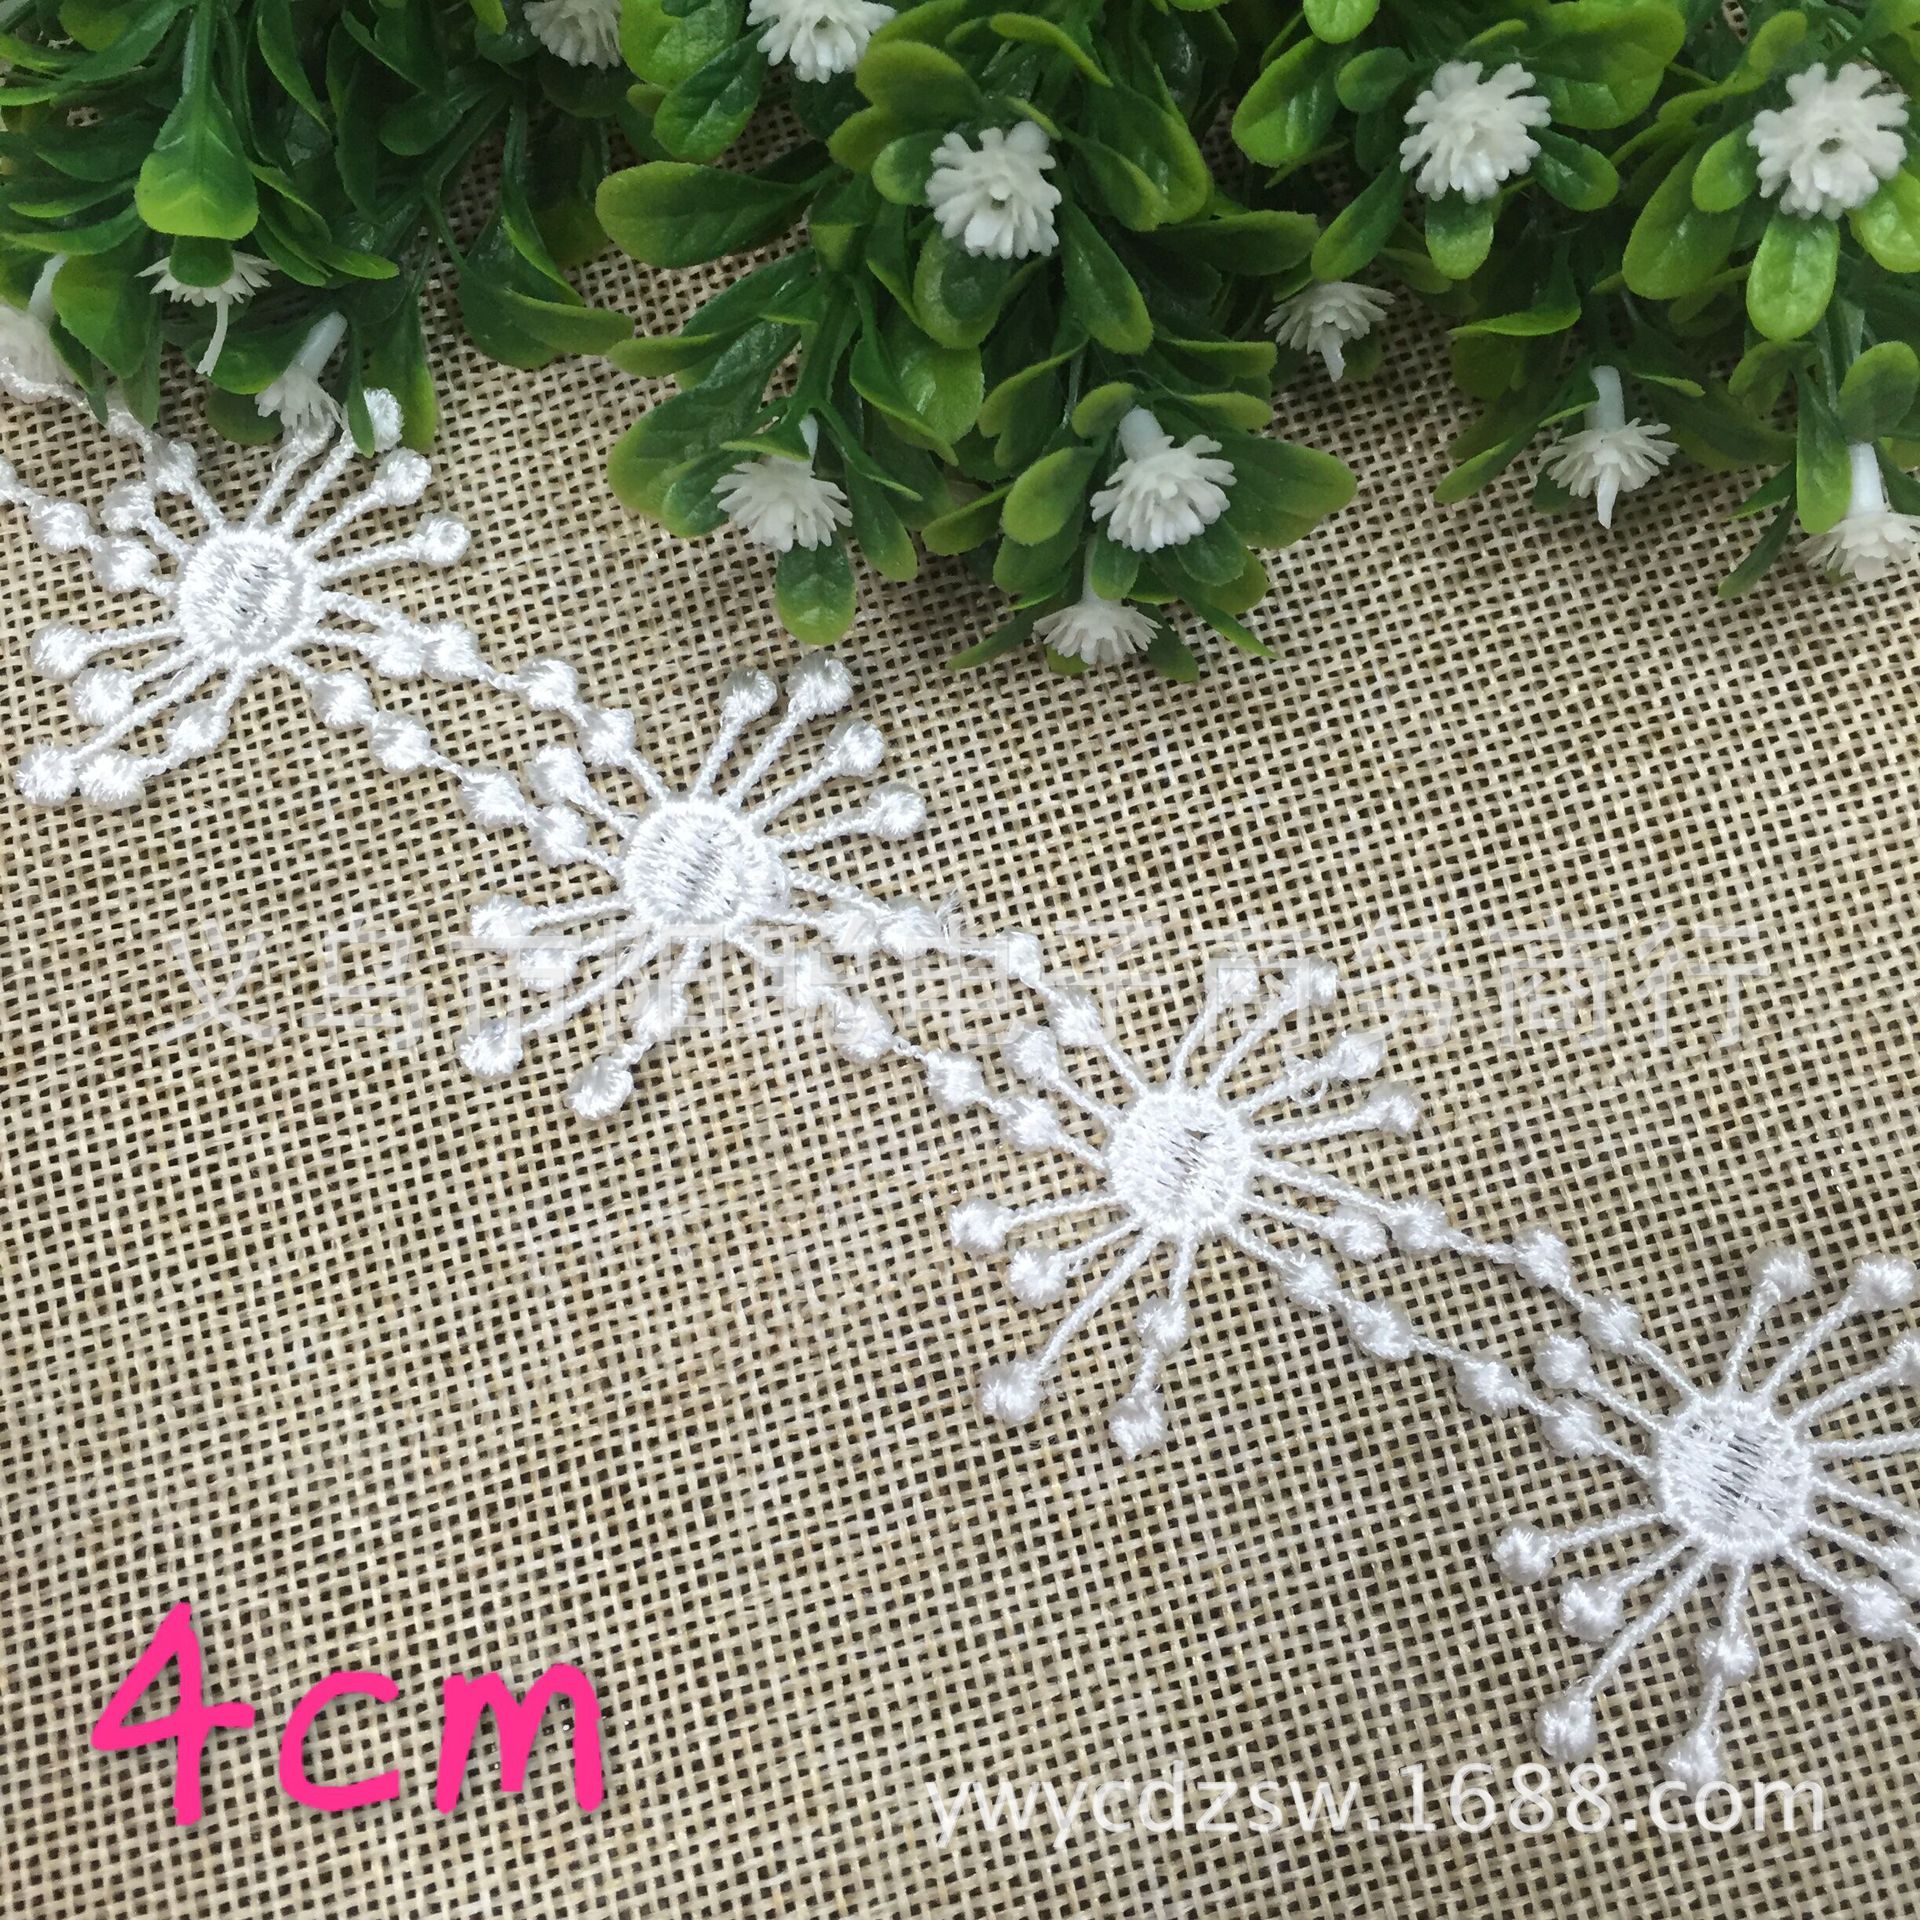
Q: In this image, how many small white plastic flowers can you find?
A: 14